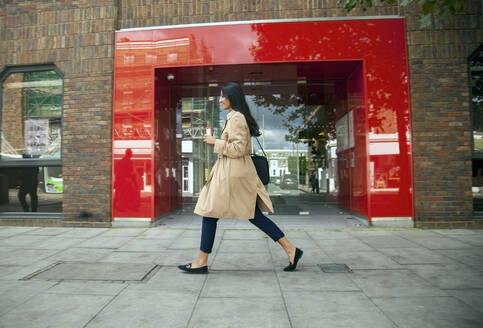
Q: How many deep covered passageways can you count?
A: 1